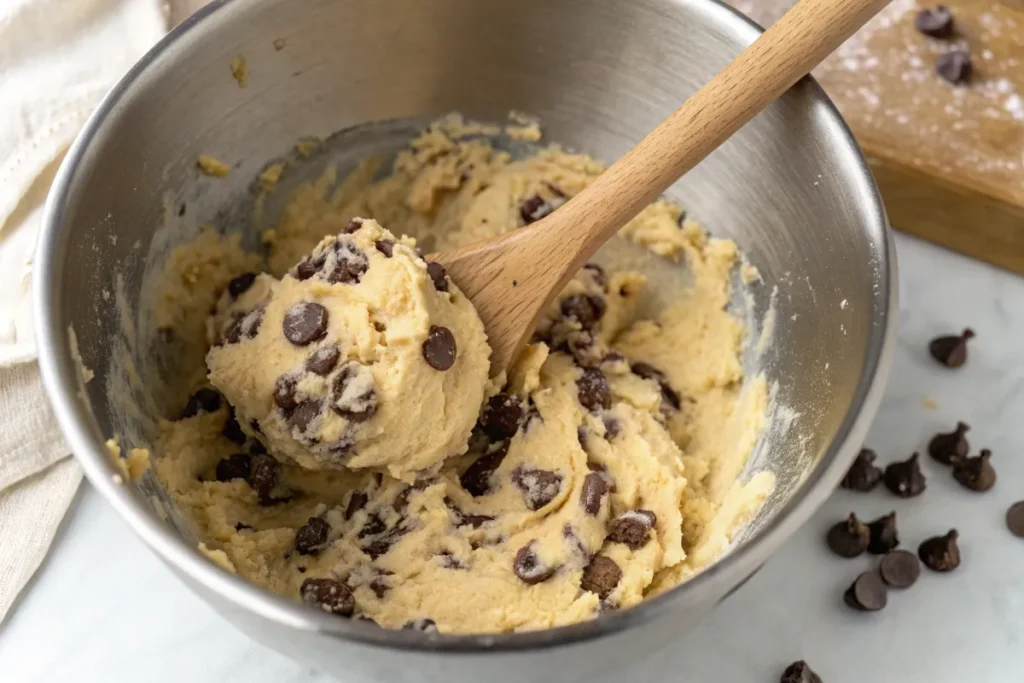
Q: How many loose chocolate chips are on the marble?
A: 12